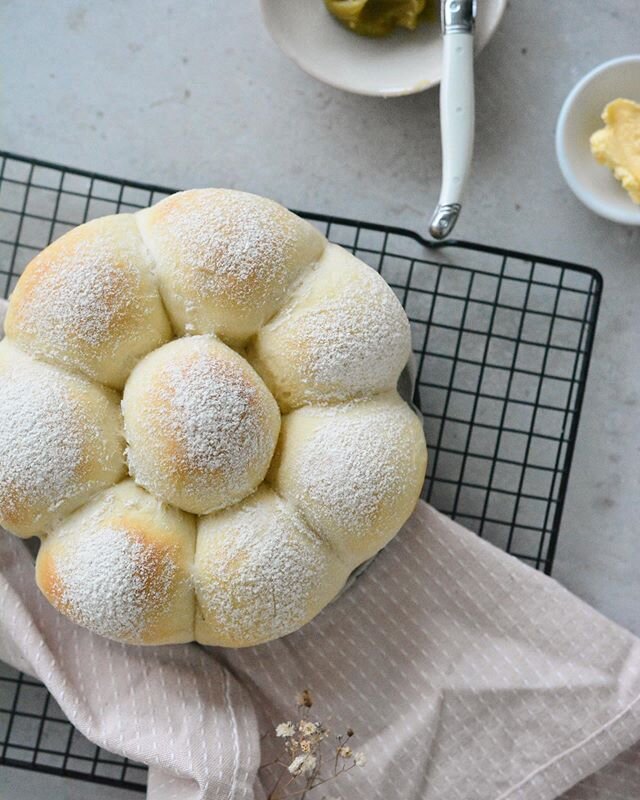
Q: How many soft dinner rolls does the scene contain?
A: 8